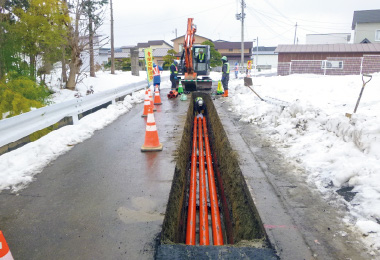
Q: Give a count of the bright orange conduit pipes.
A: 3